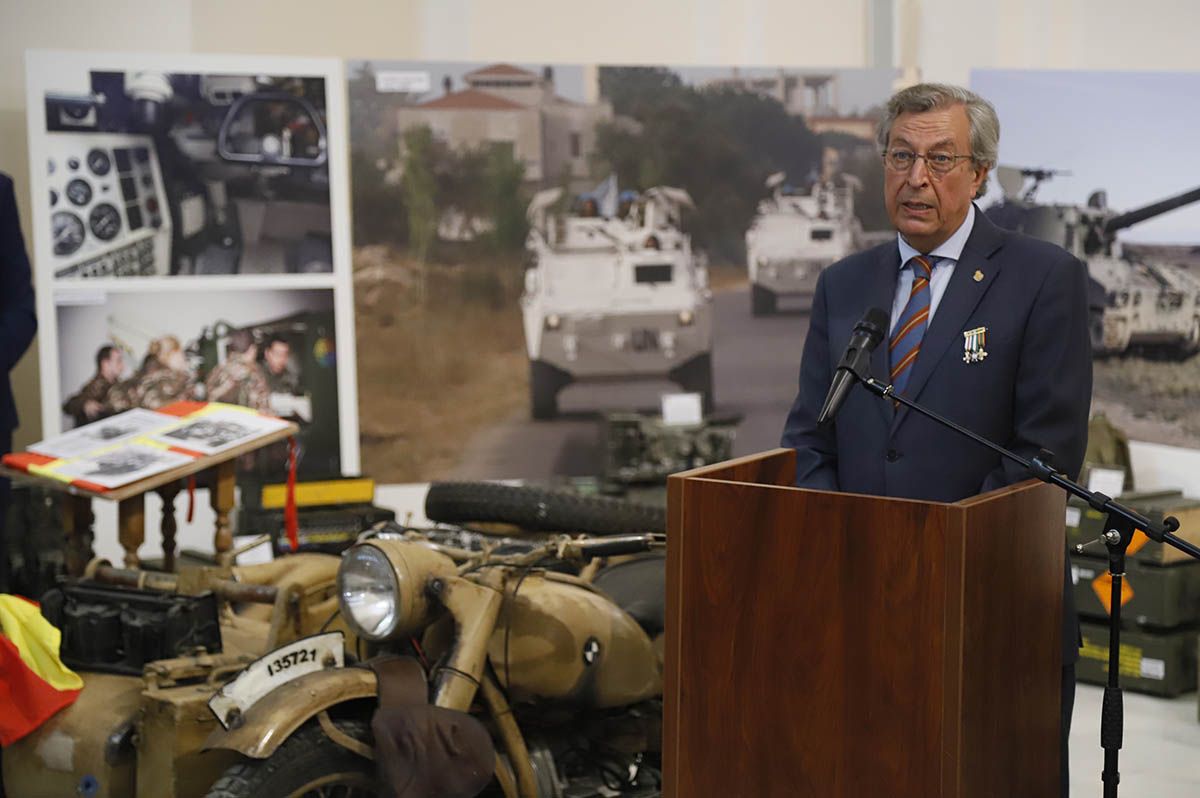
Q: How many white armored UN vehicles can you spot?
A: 2